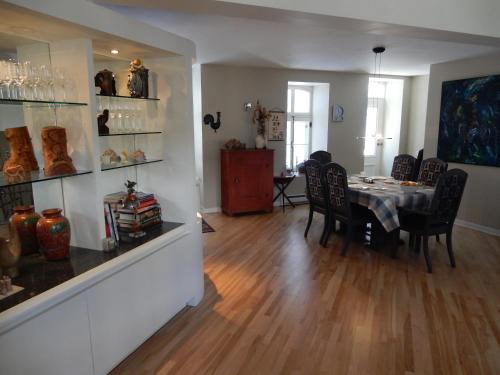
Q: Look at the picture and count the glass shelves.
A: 5